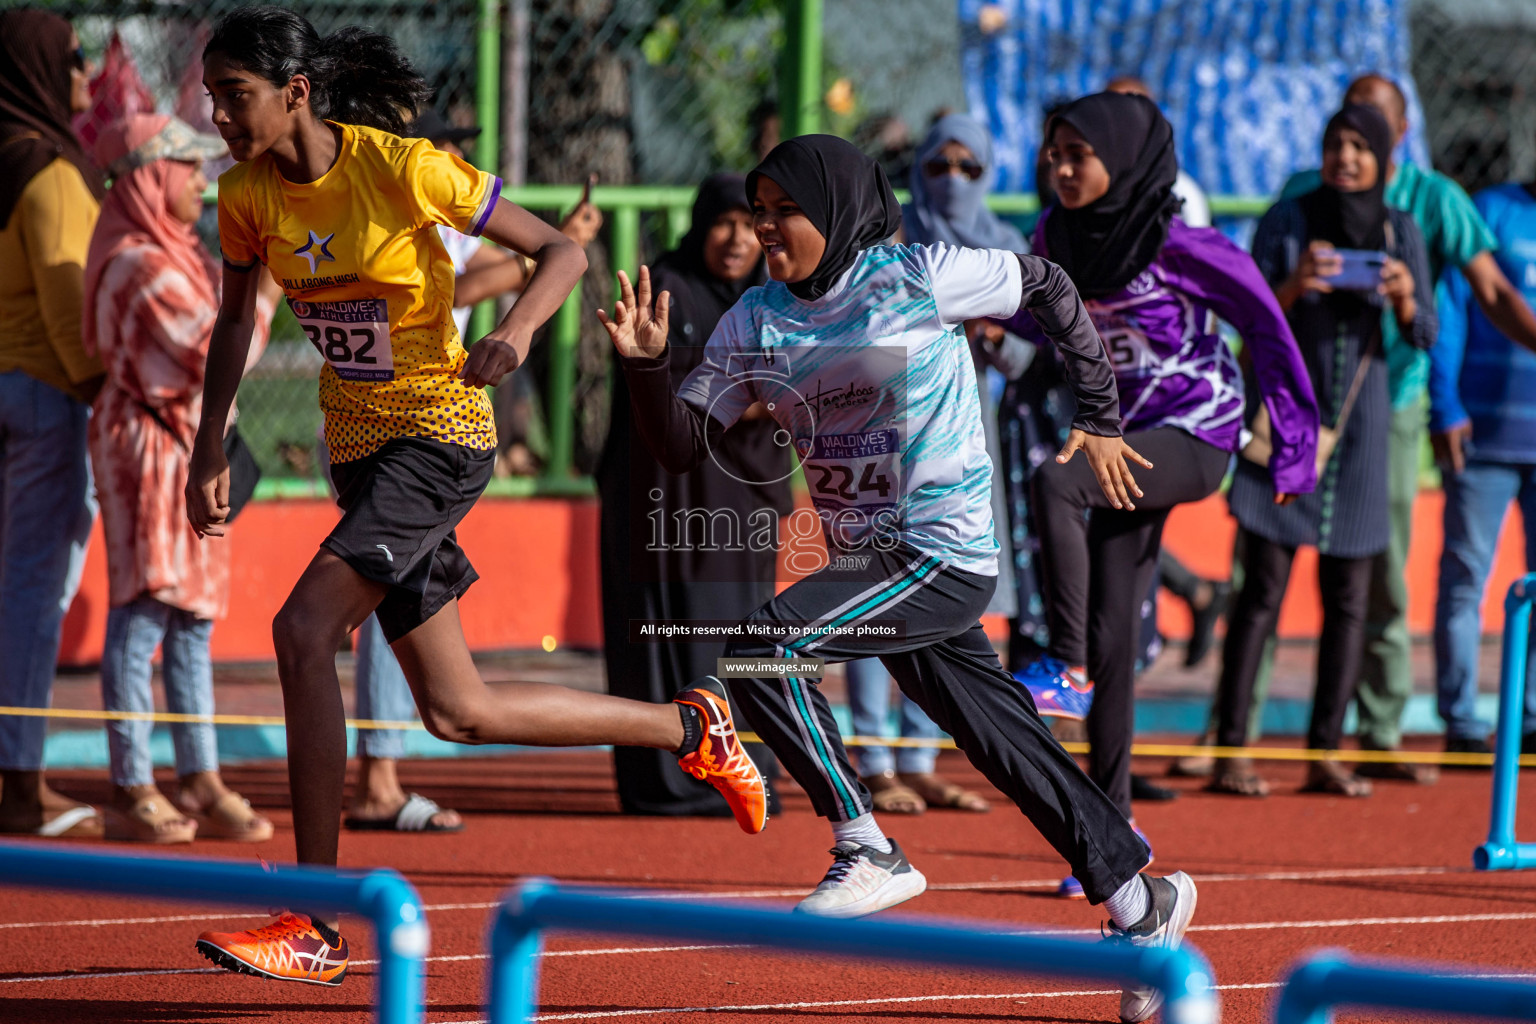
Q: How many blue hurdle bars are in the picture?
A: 4